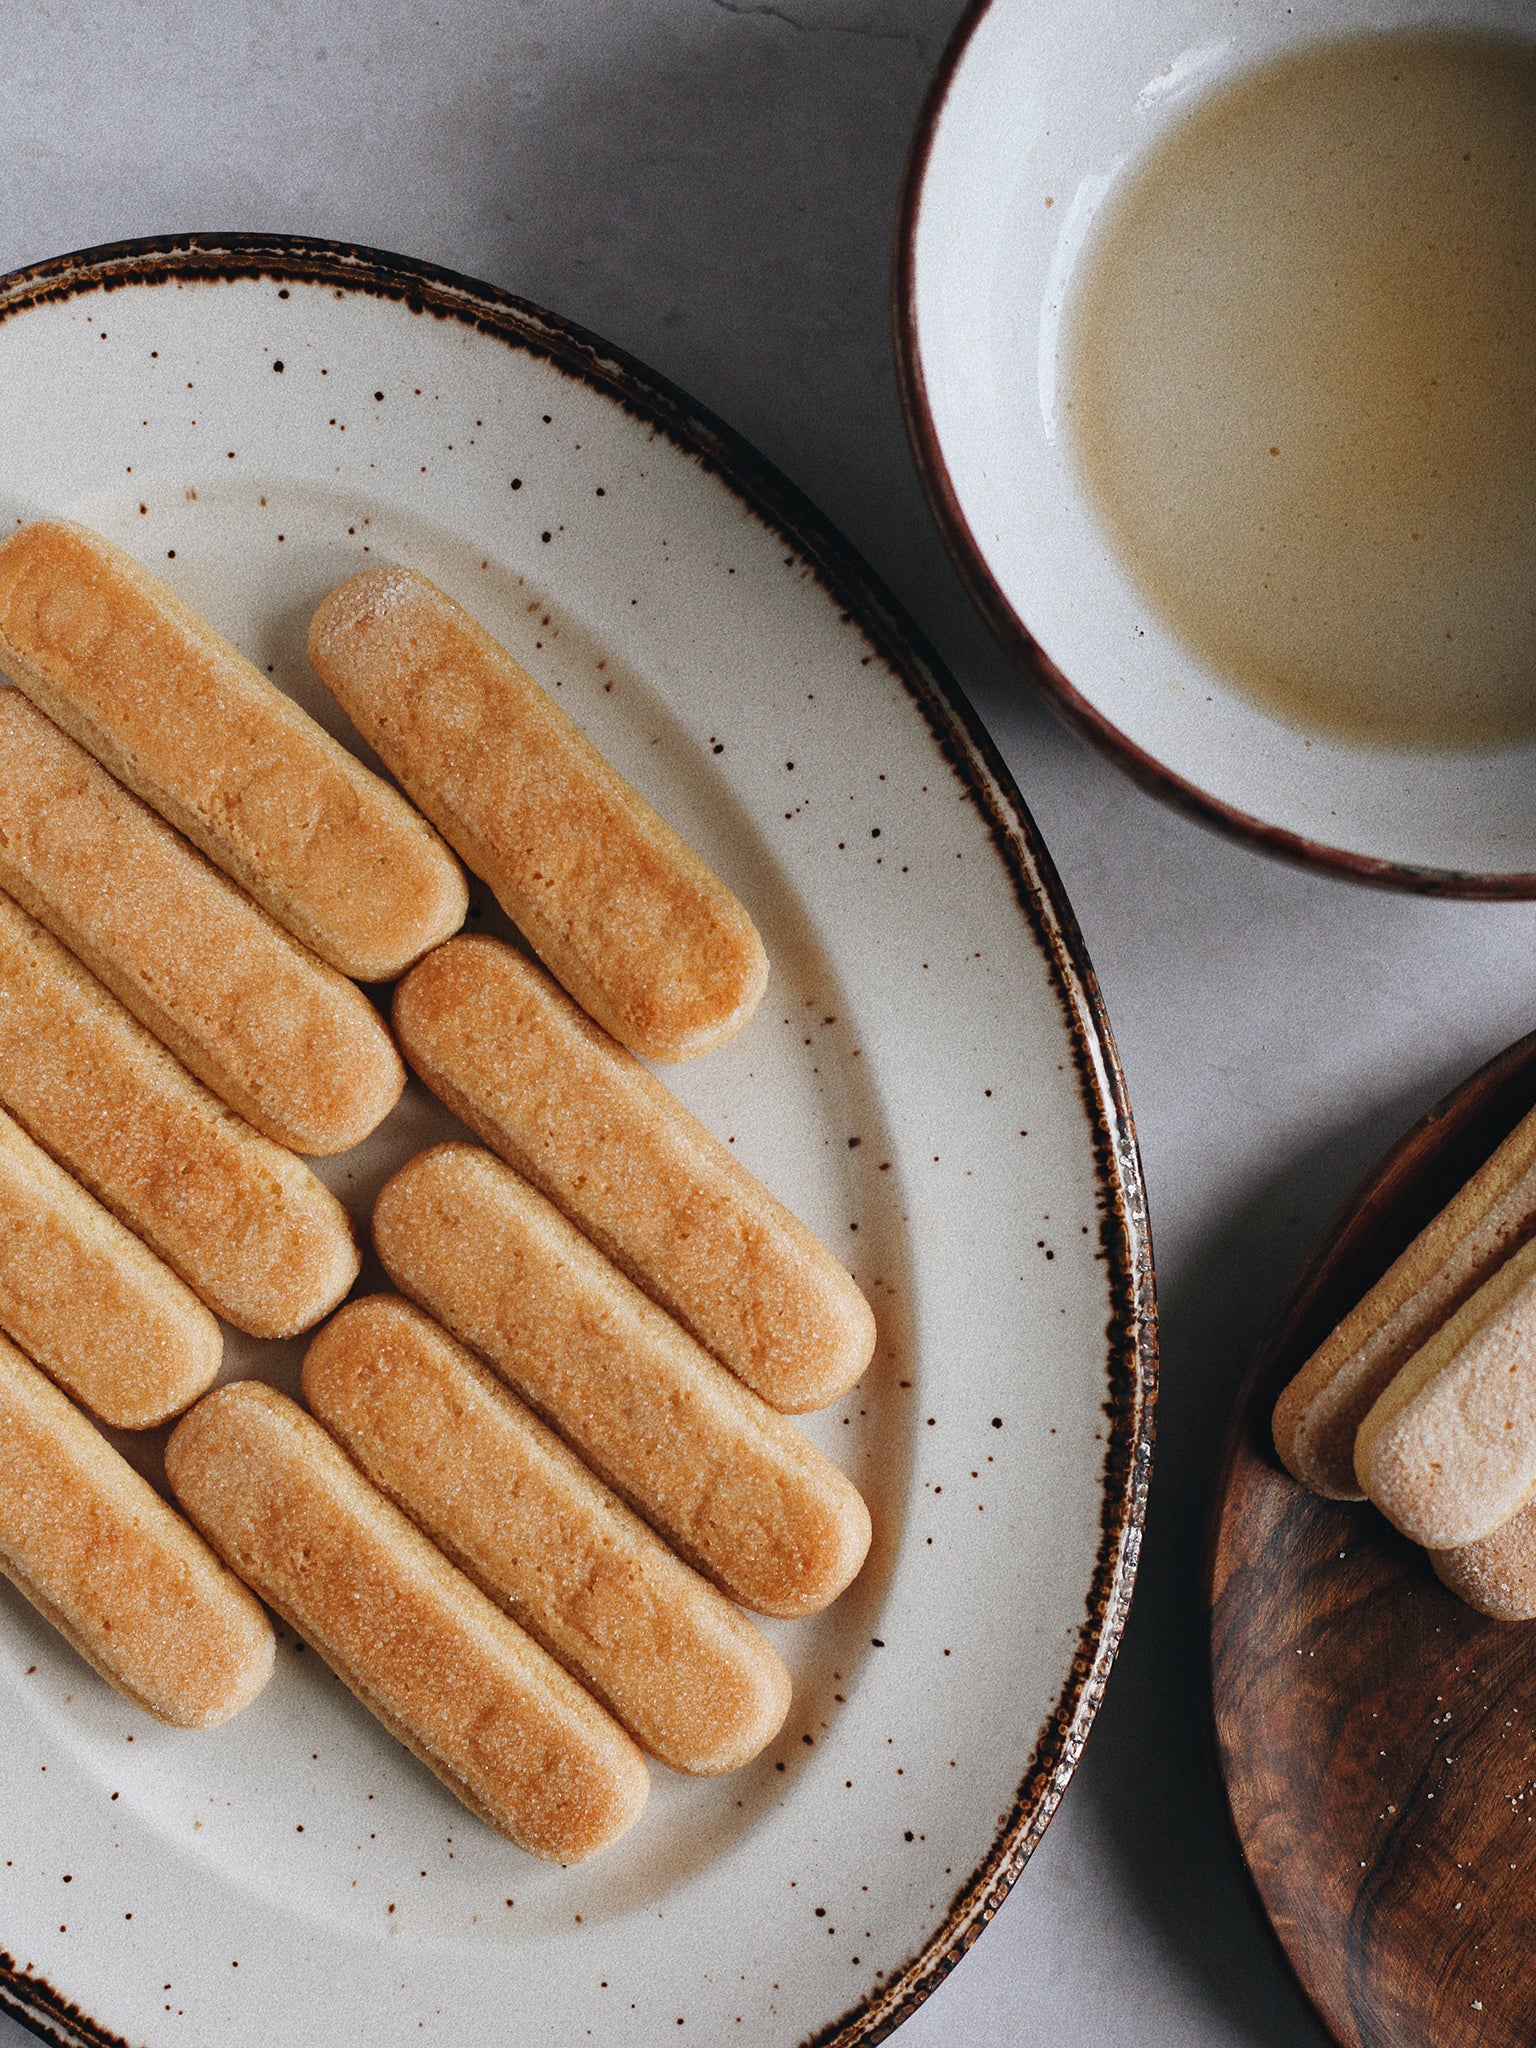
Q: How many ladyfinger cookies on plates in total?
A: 13